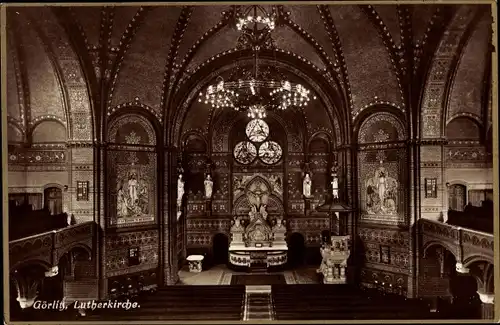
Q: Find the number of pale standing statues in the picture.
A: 4